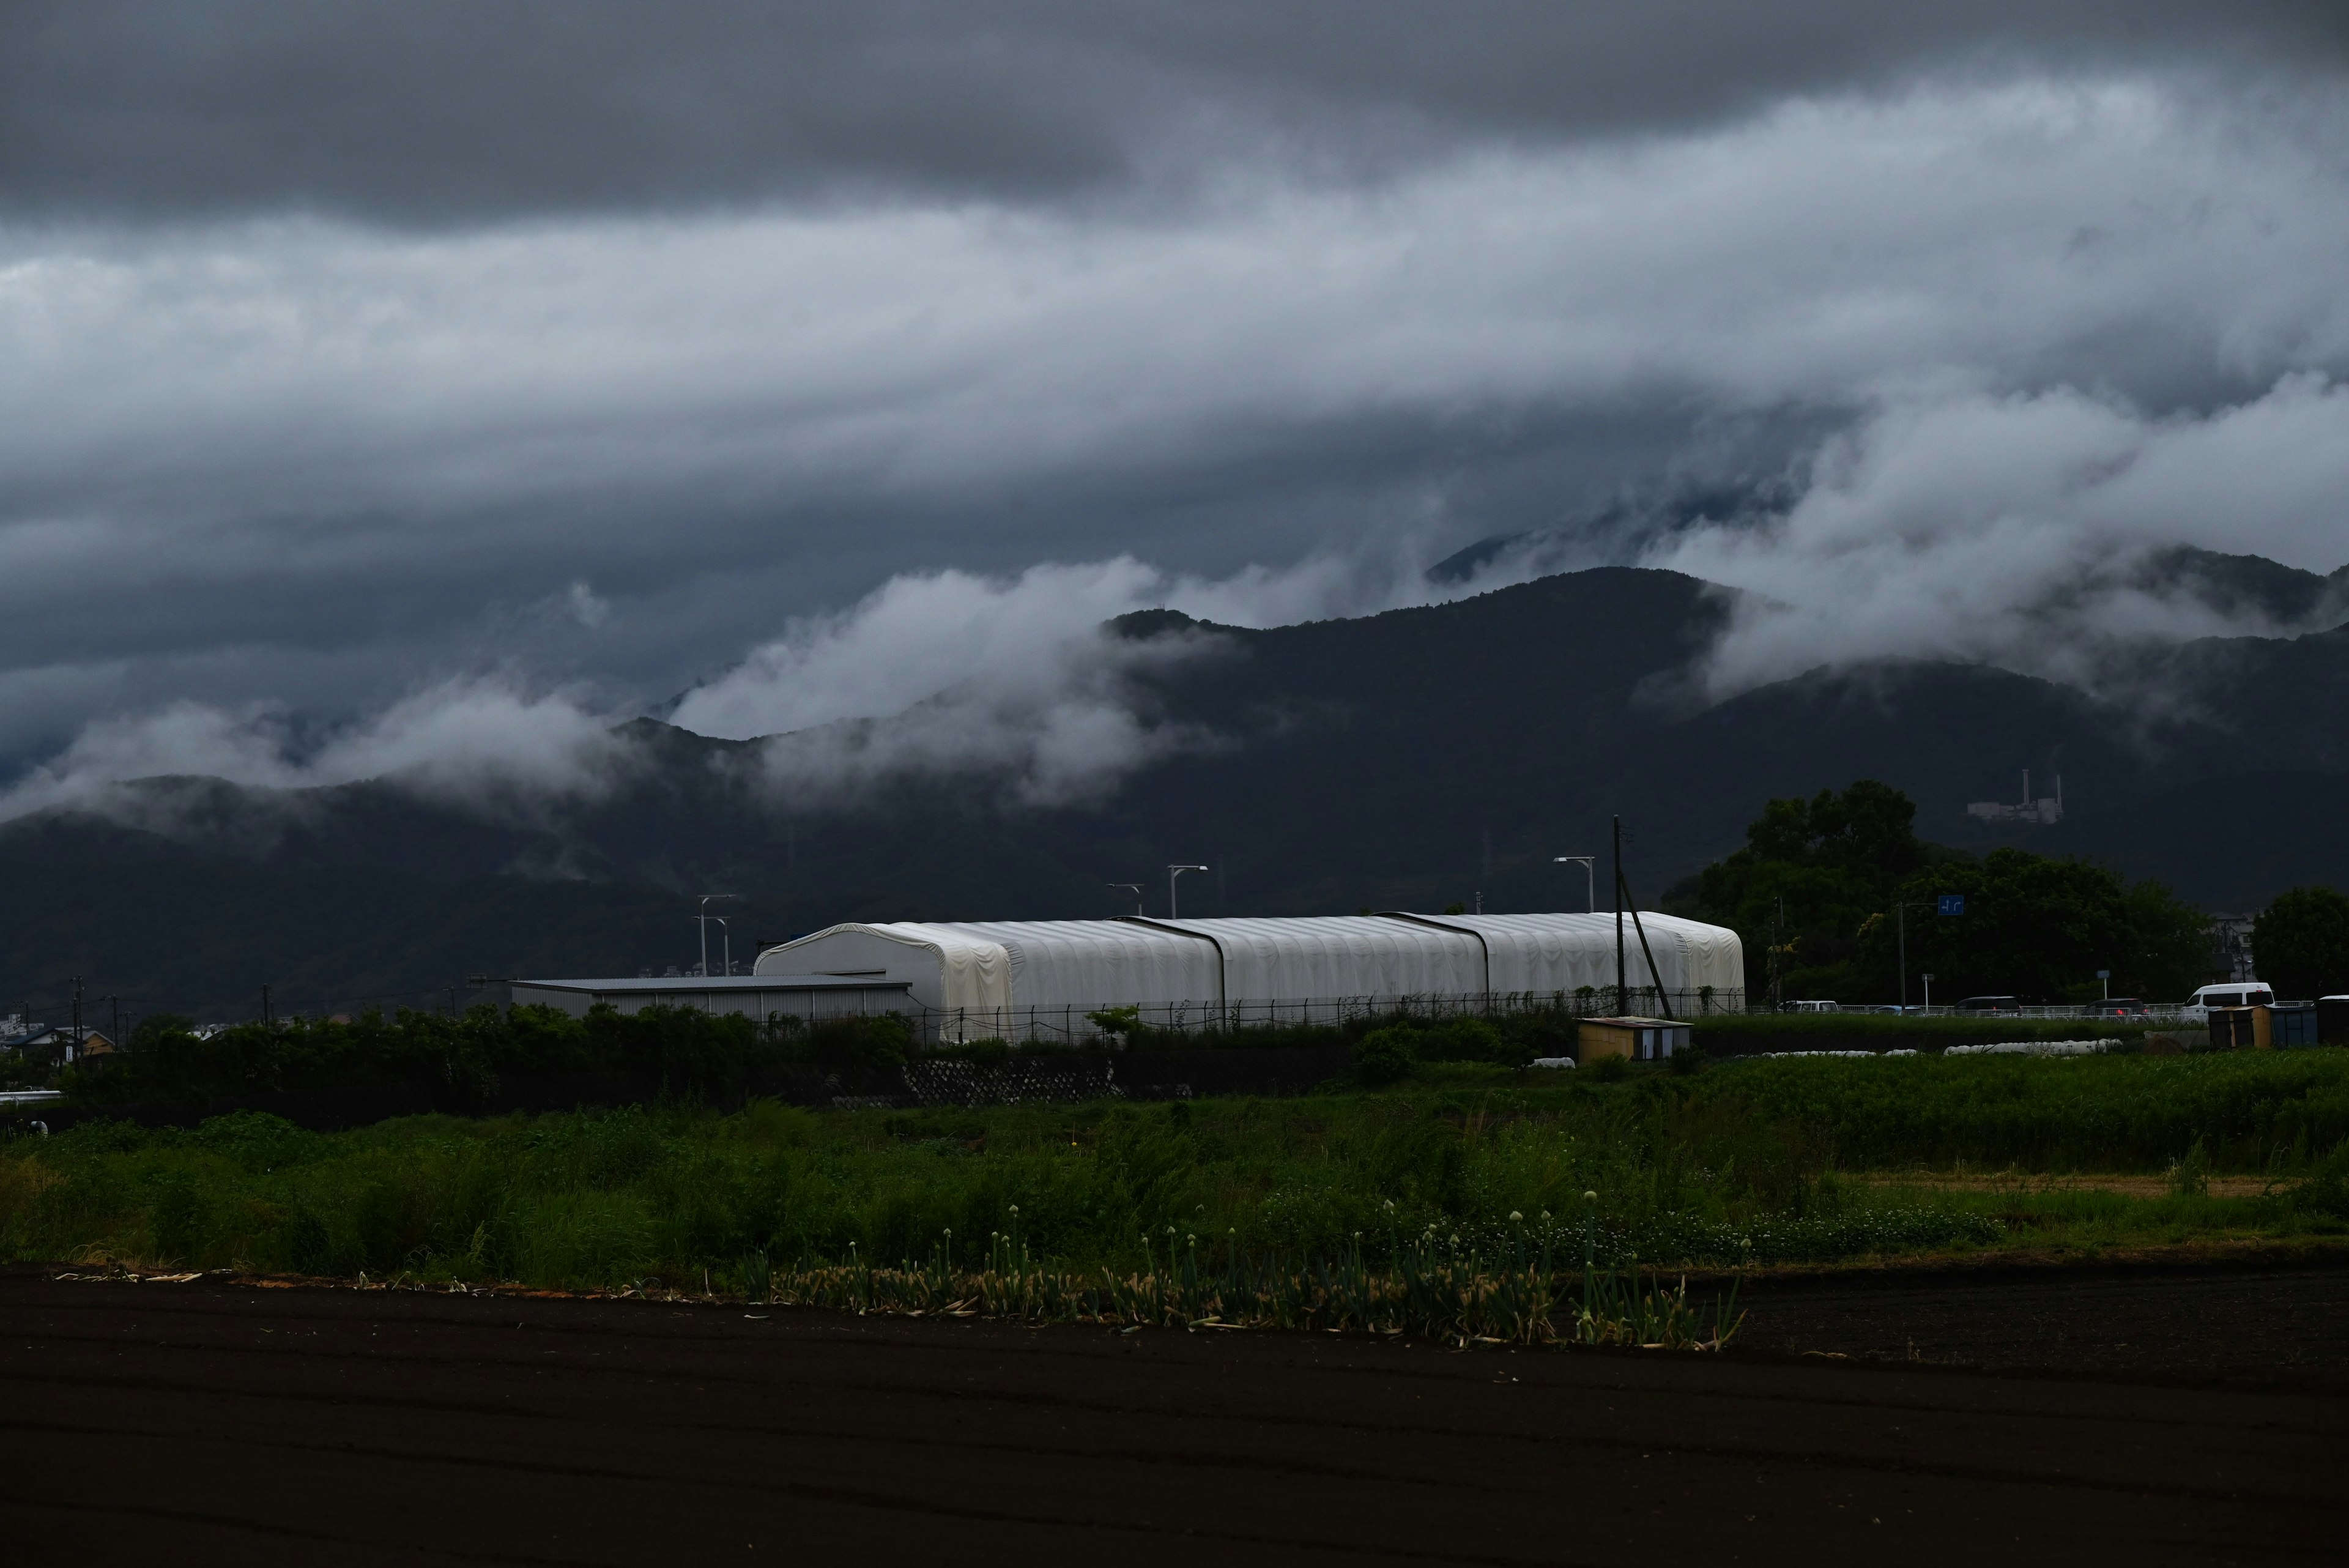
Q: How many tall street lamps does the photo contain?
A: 5